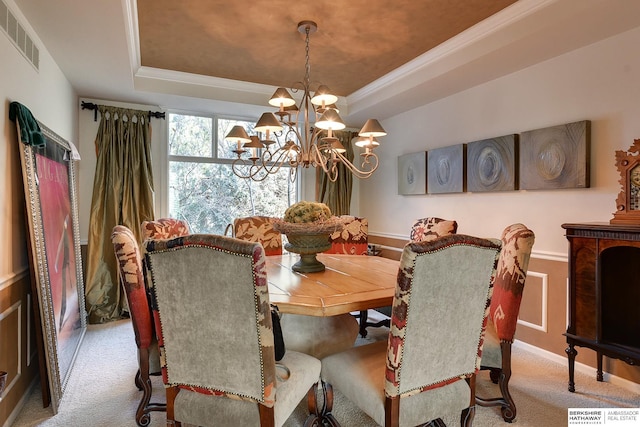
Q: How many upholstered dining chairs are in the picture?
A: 8